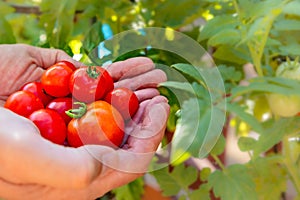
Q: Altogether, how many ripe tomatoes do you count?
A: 9